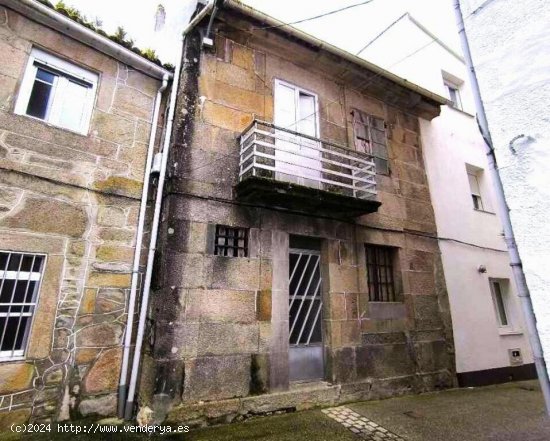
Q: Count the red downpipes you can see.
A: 0